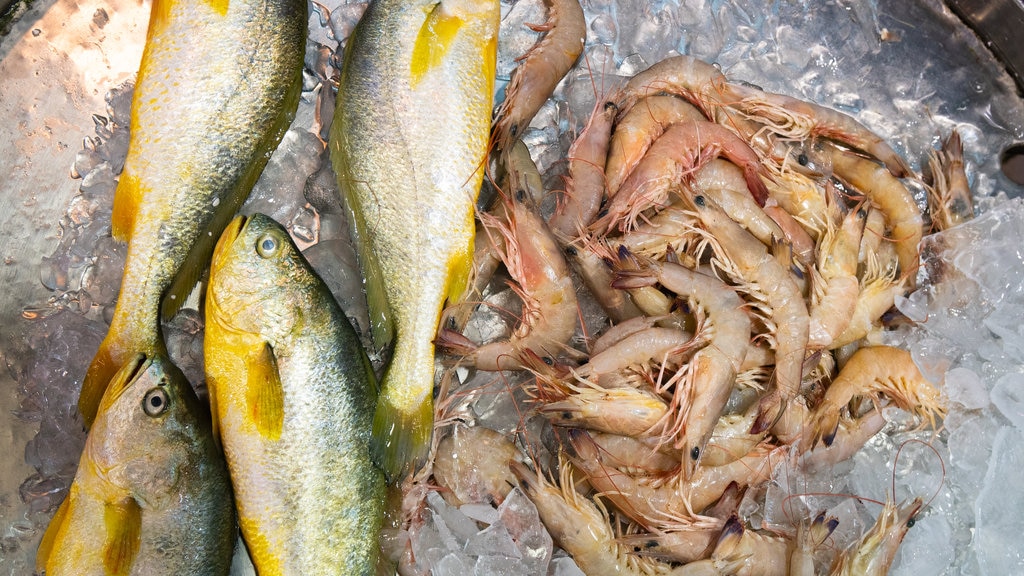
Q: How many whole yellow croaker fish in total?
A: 4